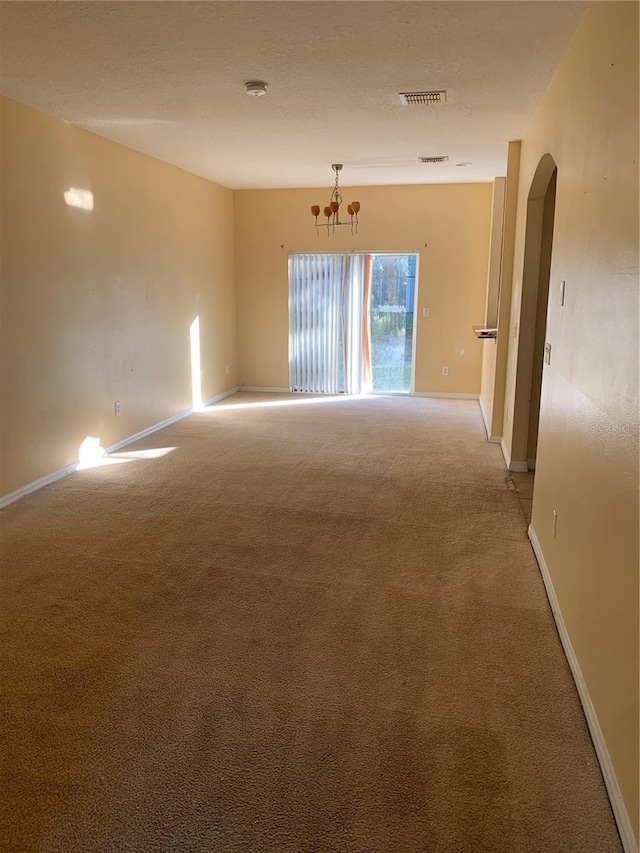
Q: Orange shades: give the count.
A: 5